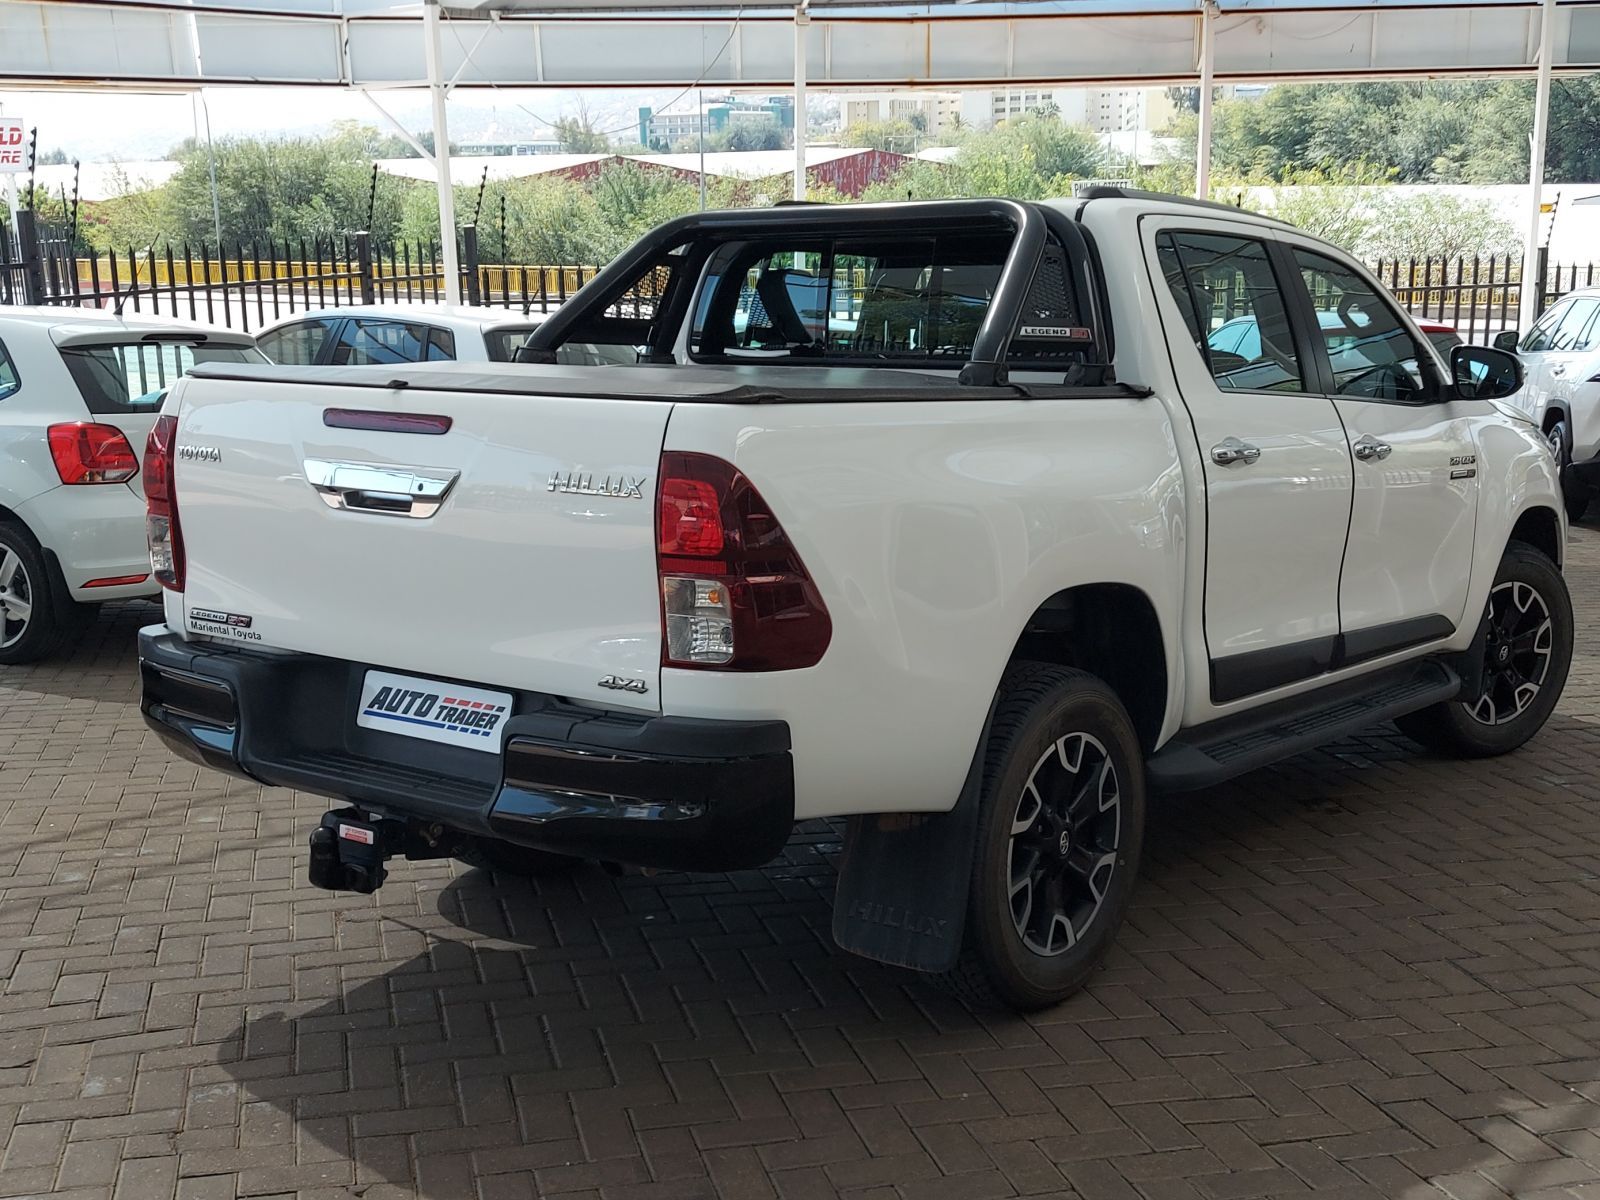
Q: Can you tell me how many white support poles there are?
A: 4